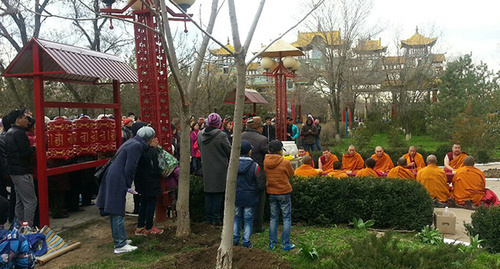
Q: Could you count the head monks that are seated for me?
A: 12